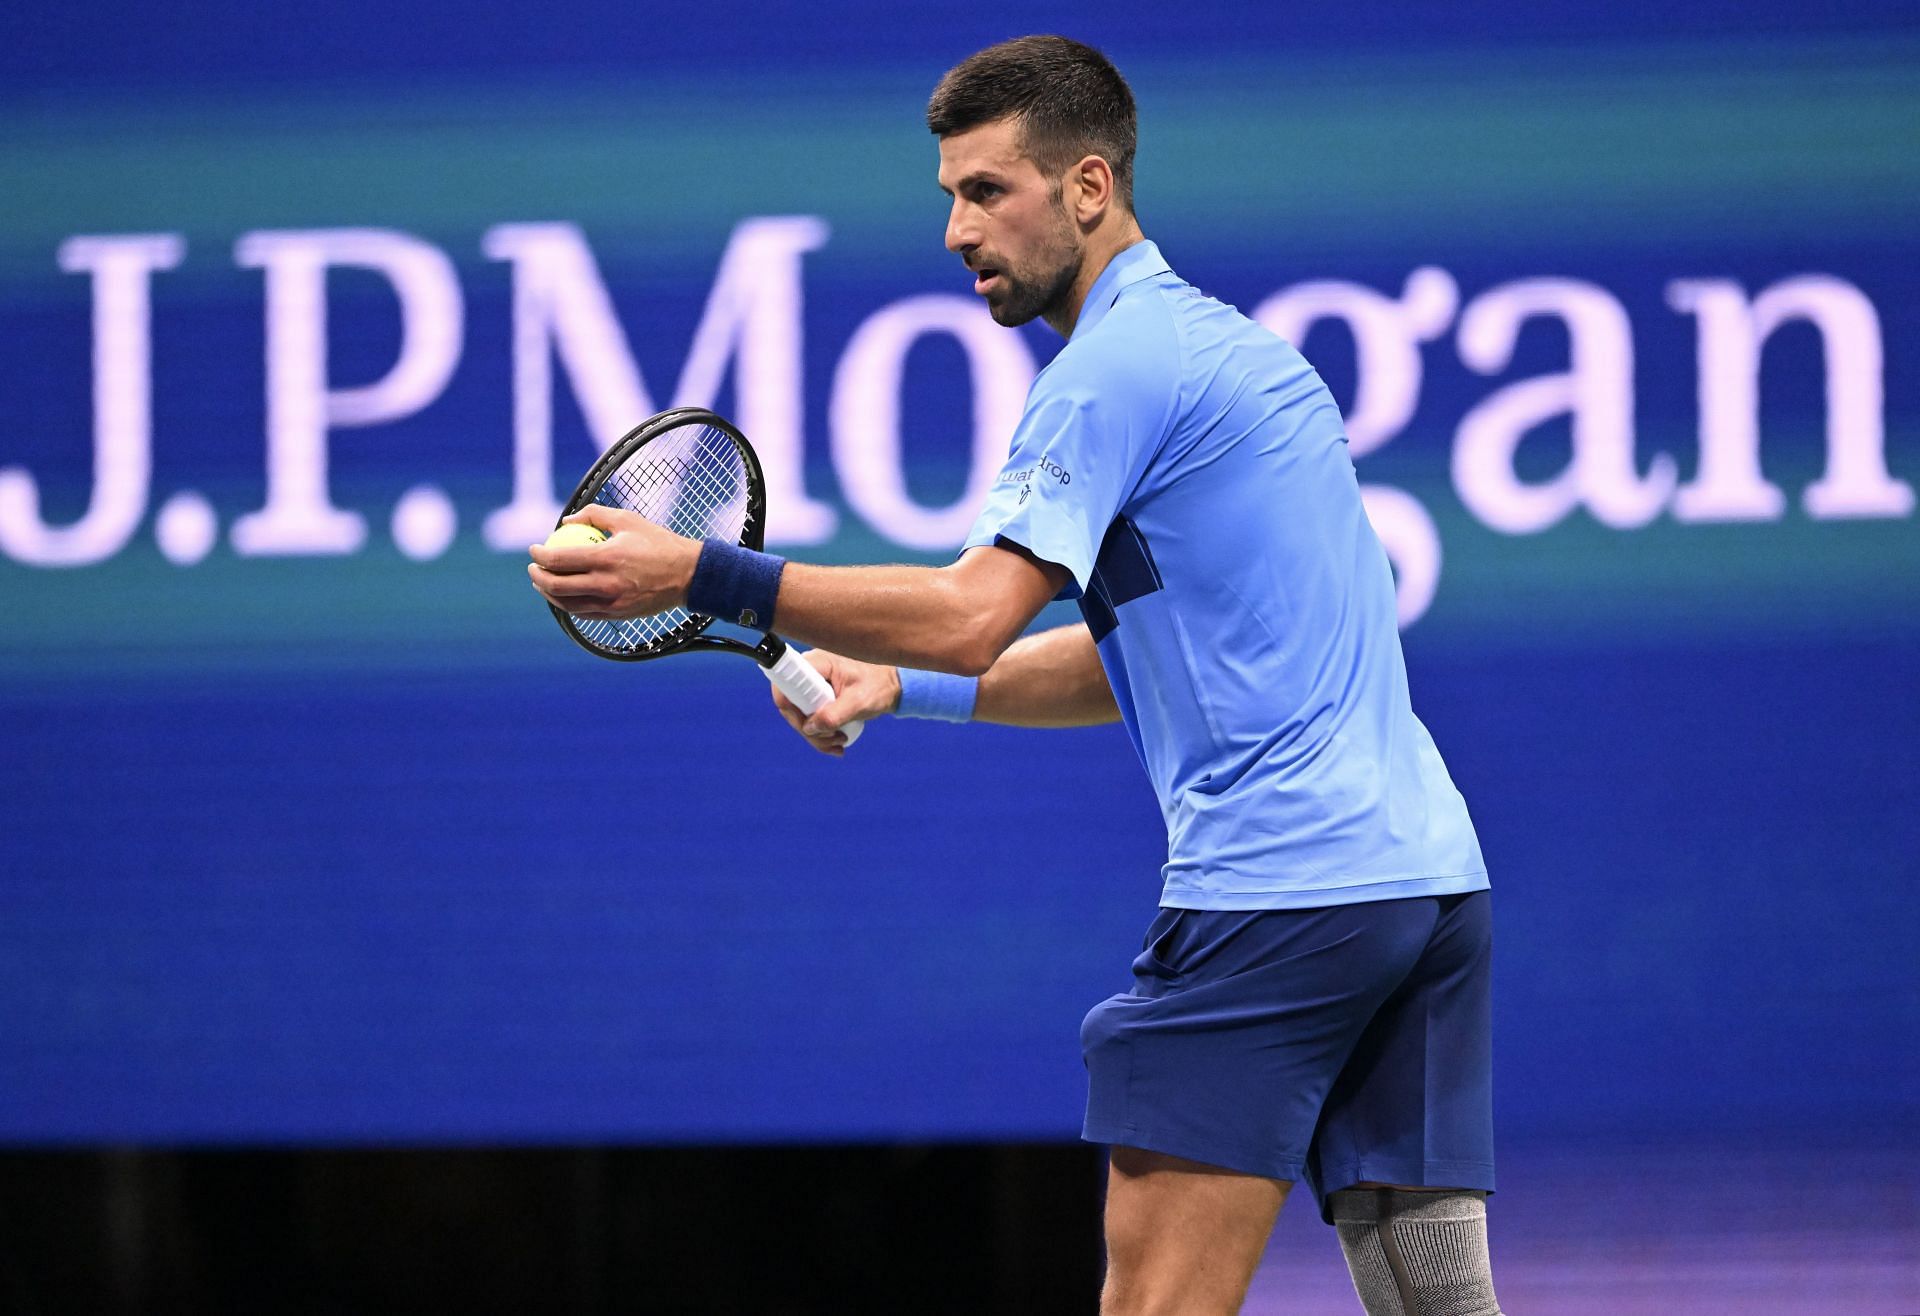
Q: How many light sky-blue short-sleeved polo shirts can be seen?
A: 1